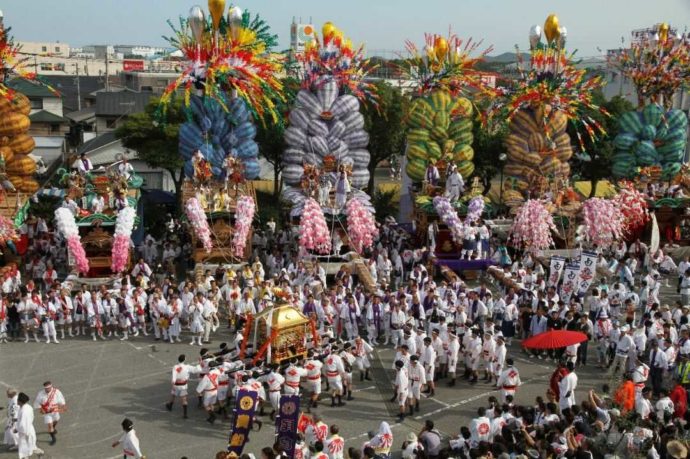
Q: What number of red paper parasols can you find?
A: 1